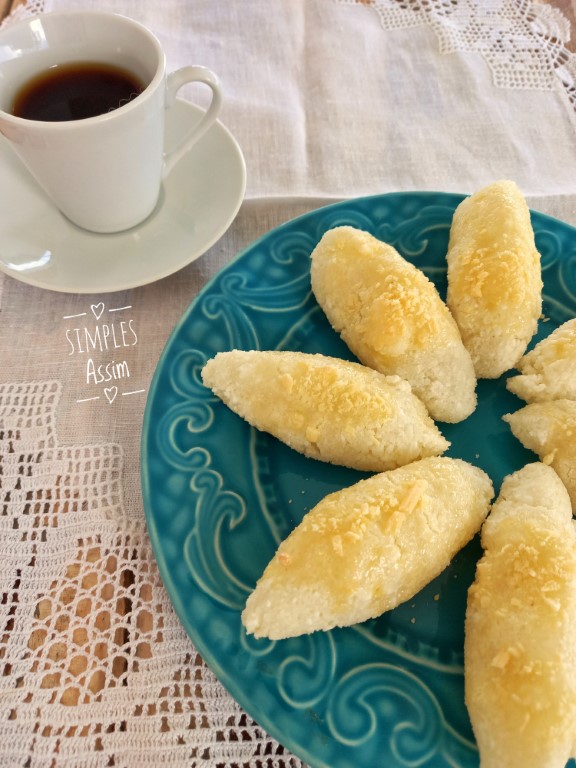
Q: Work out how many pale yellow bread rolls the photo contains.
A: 7